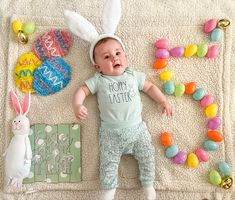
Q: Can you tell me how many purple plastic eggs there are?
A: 4